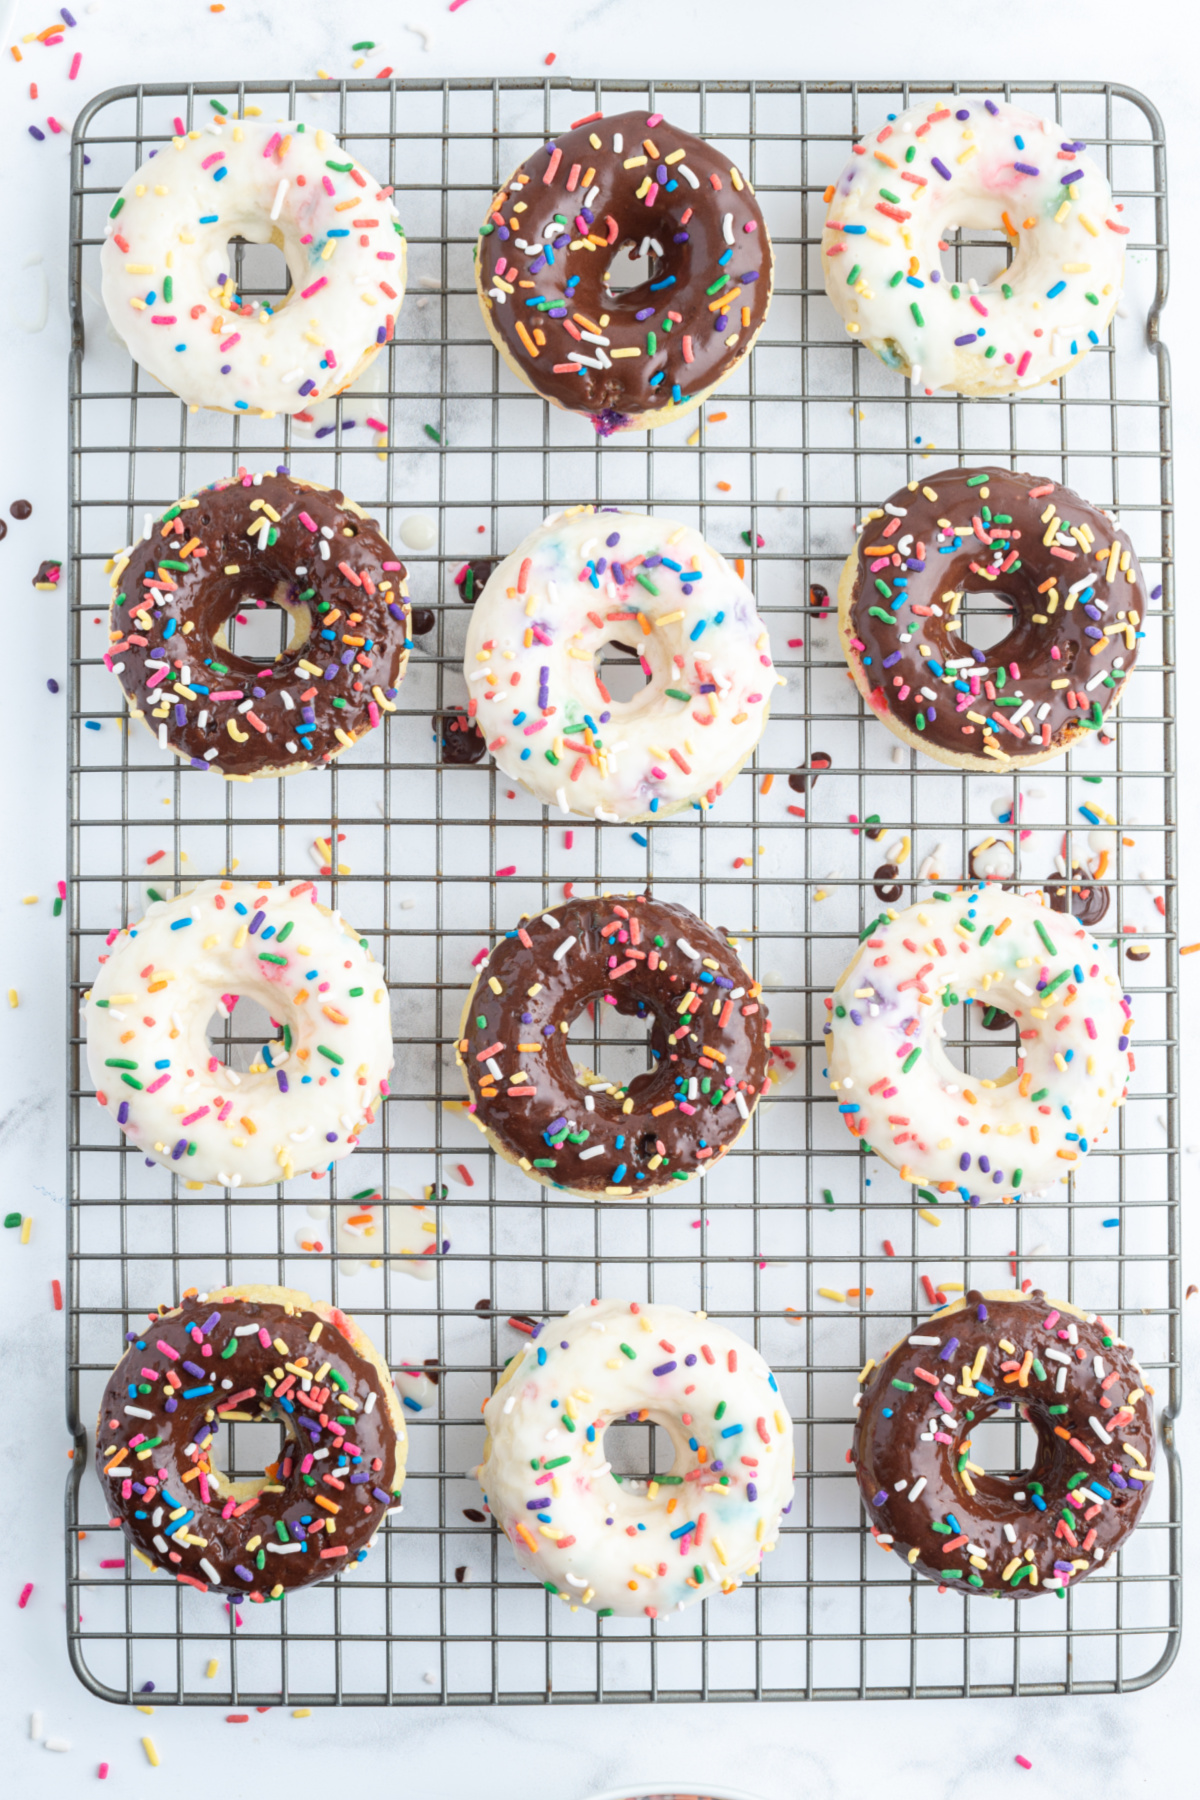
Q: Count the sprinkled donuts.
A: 12